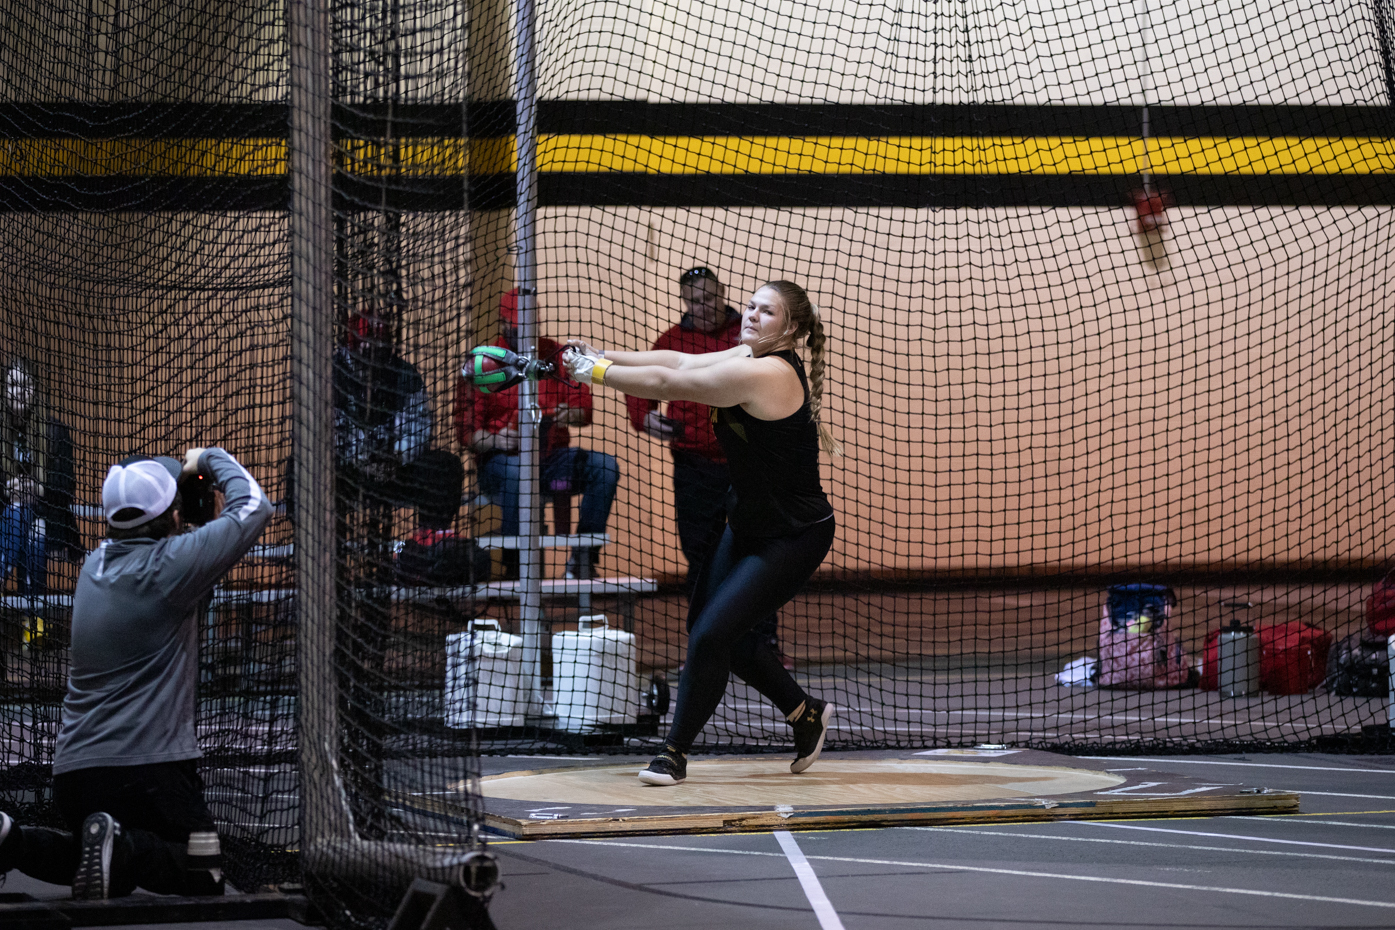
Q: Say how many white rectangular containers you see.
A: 2